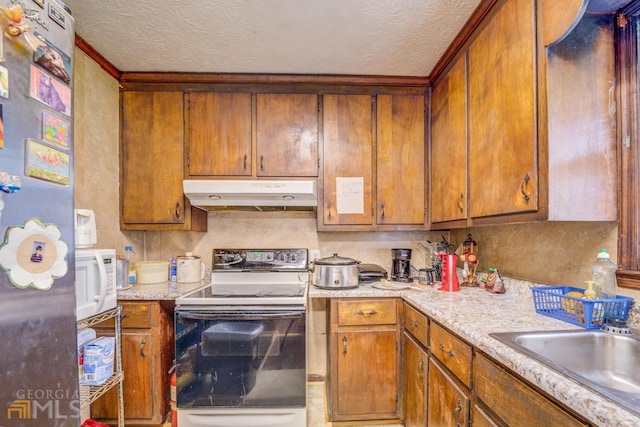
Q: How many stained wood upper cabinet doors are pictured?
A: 7